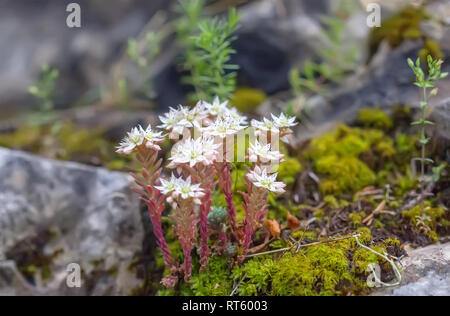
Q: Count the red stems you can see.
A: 5